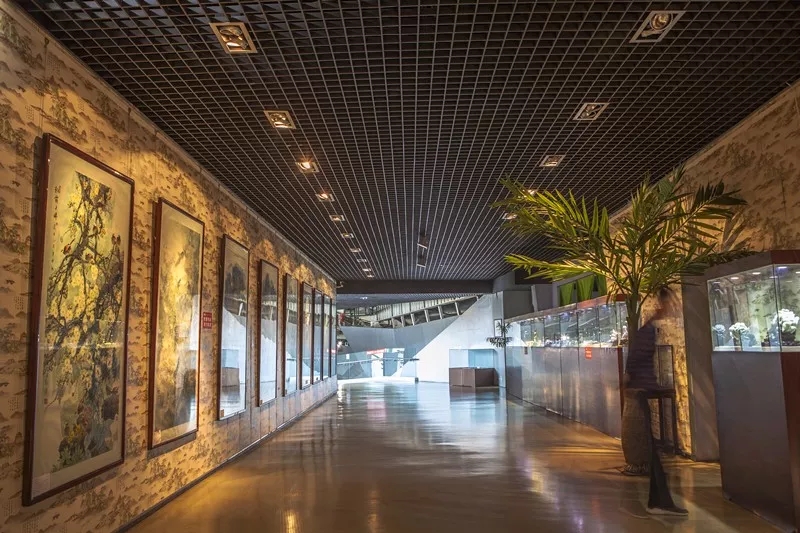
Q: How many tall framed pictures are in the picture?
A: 9